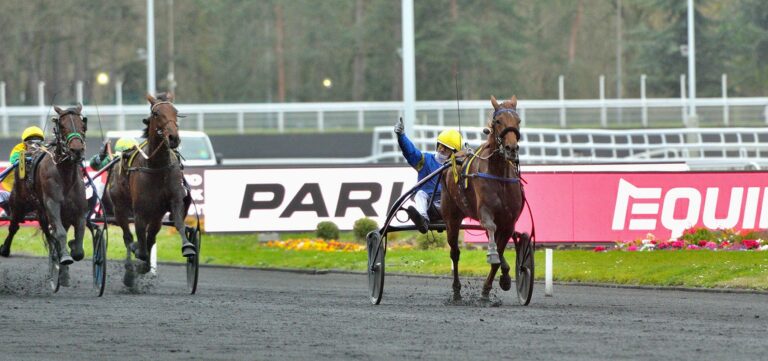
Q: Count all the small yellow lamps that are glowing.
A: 2